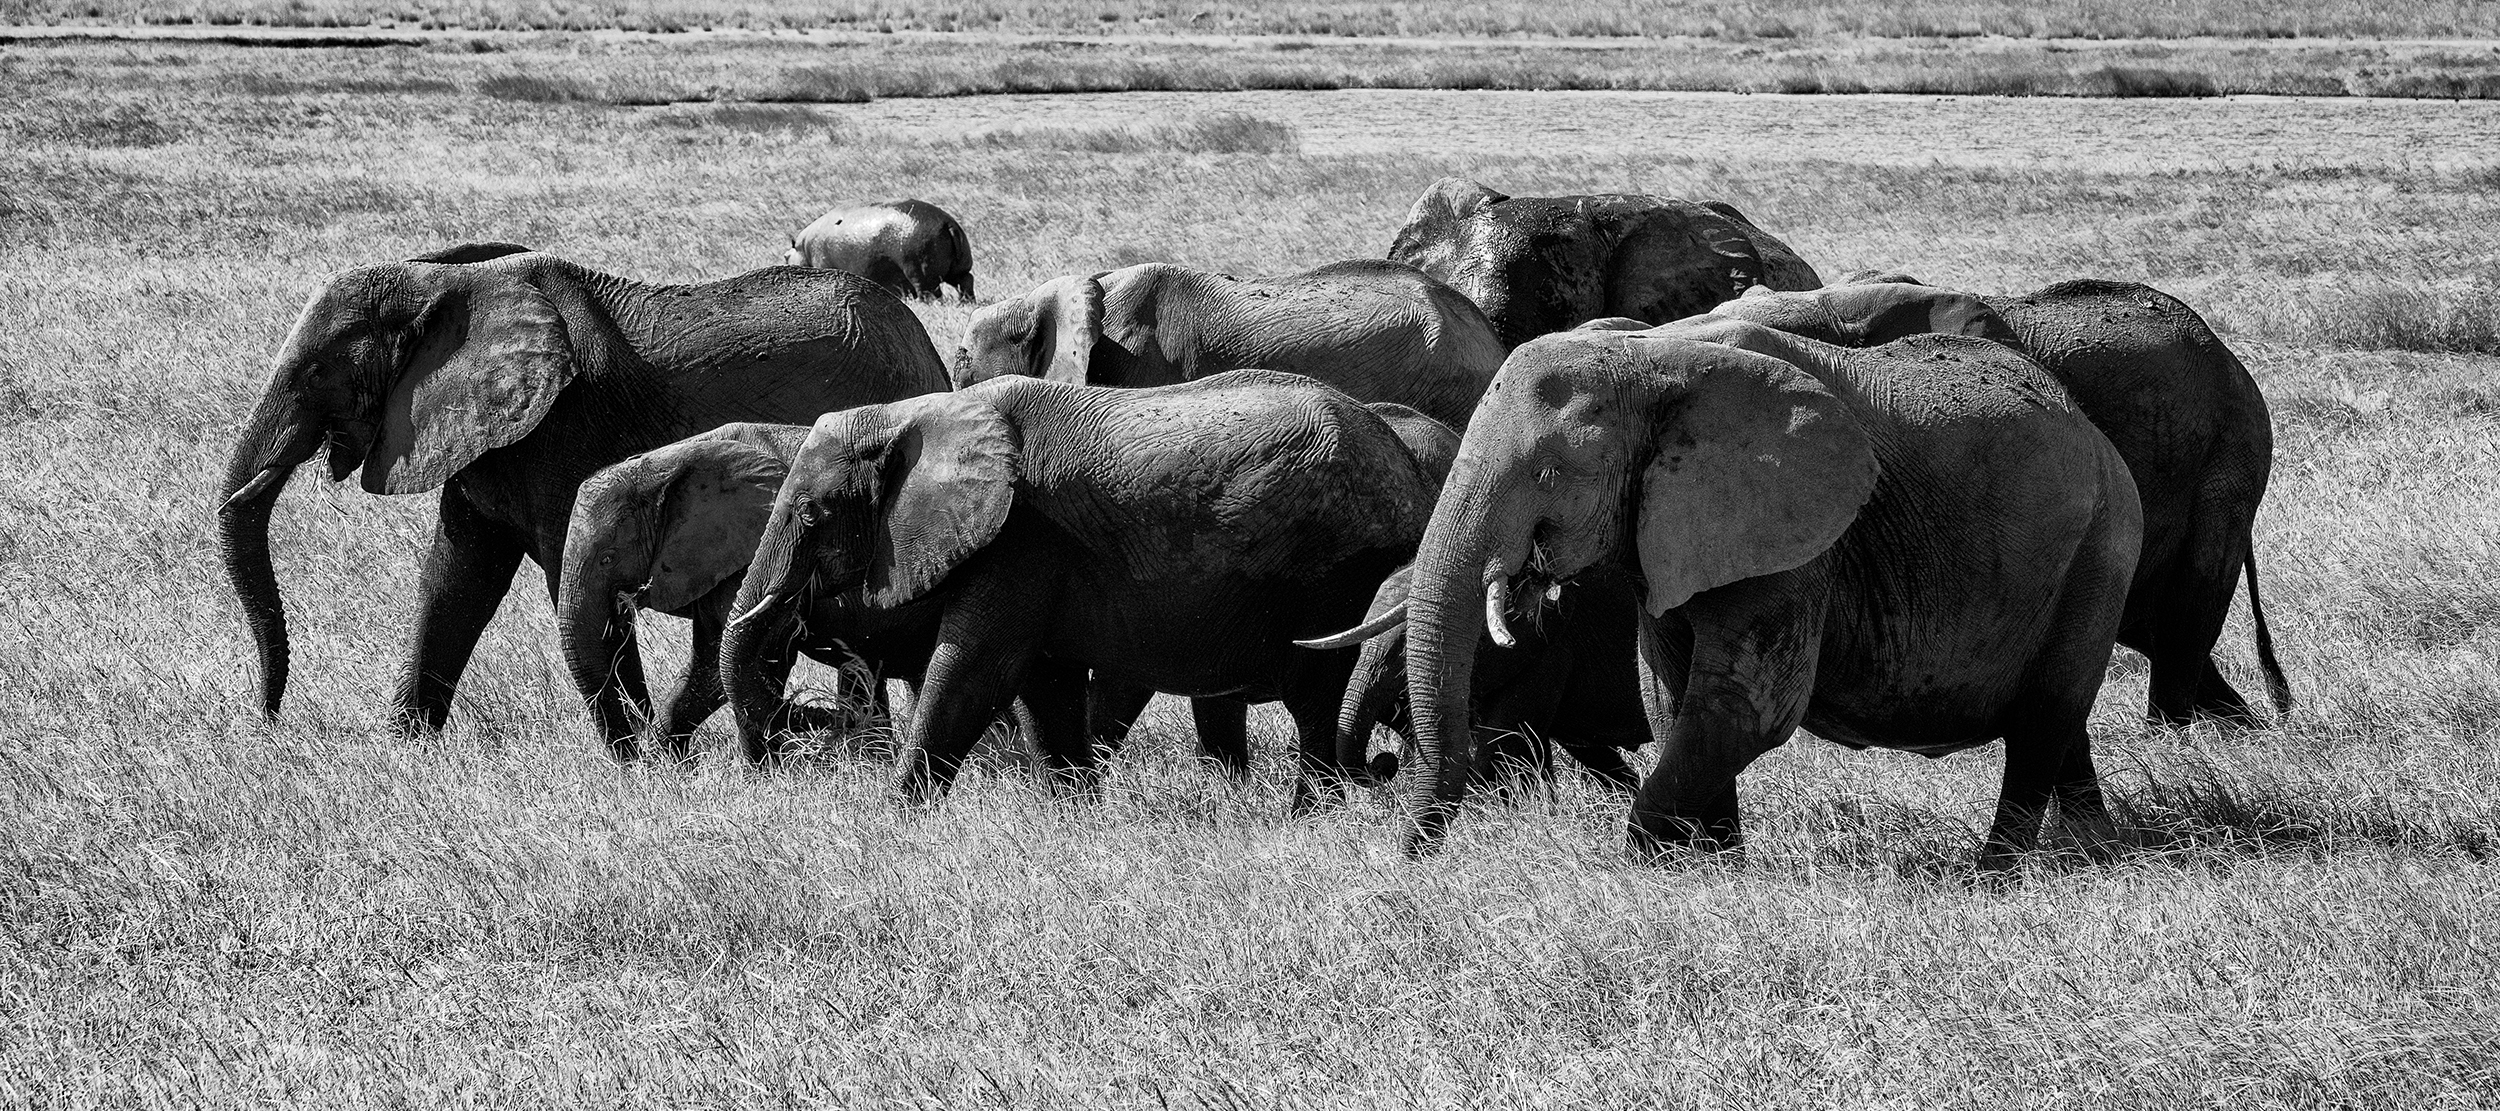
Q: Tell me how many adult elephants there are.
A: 6